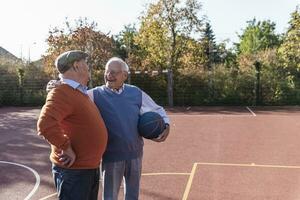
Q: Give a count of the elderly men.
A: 2